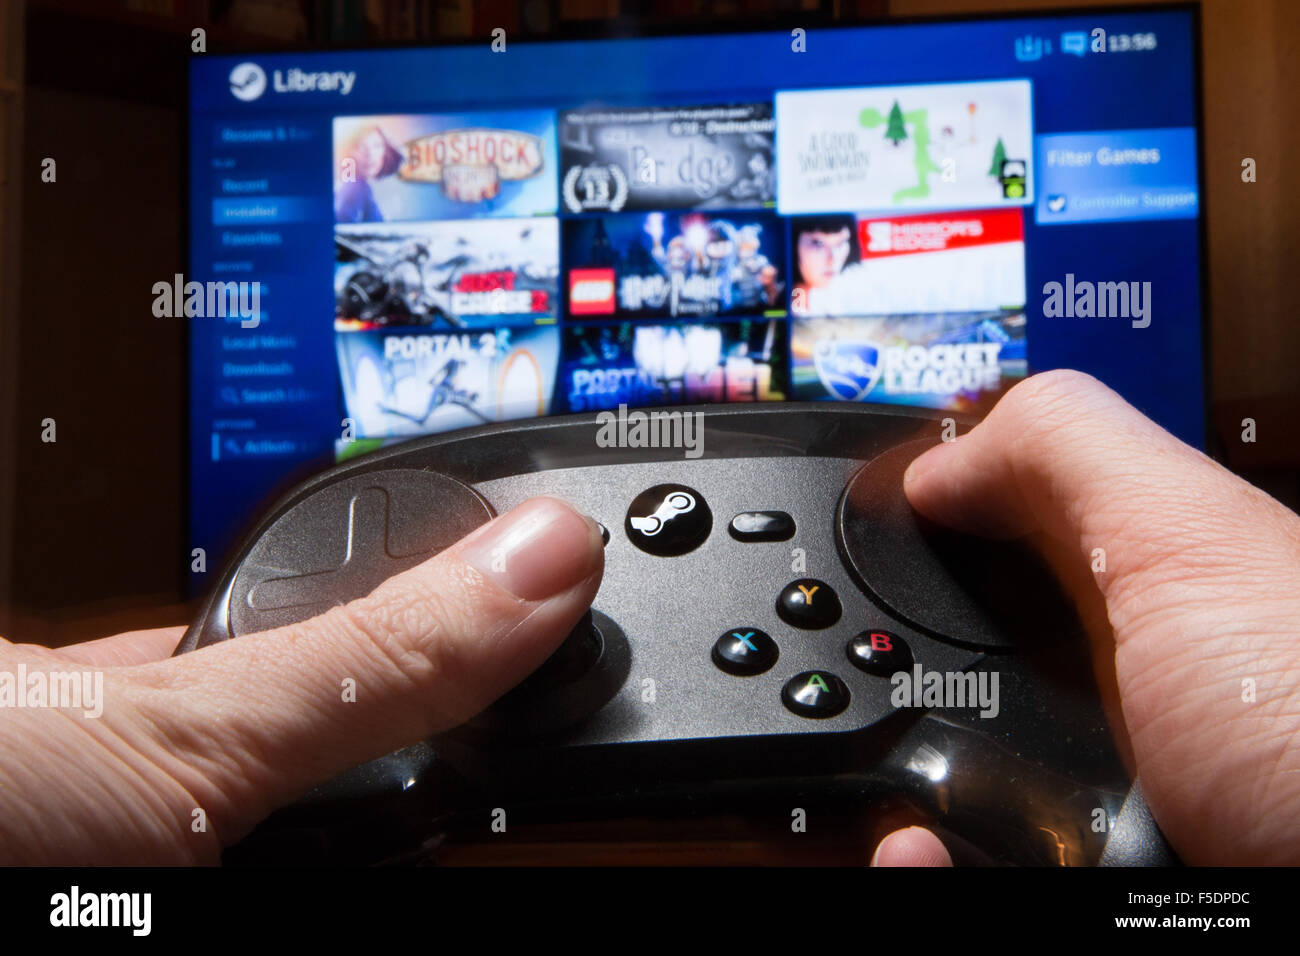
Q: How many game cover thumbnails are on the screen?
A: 9